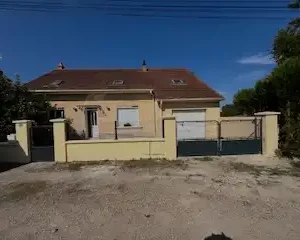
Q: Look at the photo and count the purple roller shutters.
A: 0